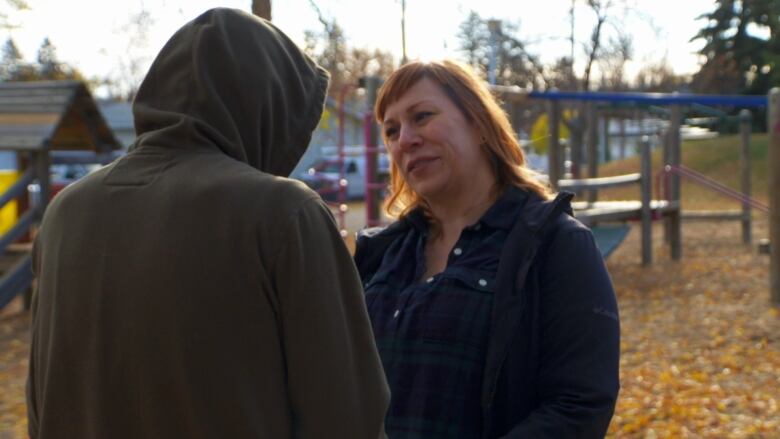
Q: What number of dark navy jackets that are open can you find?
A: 1